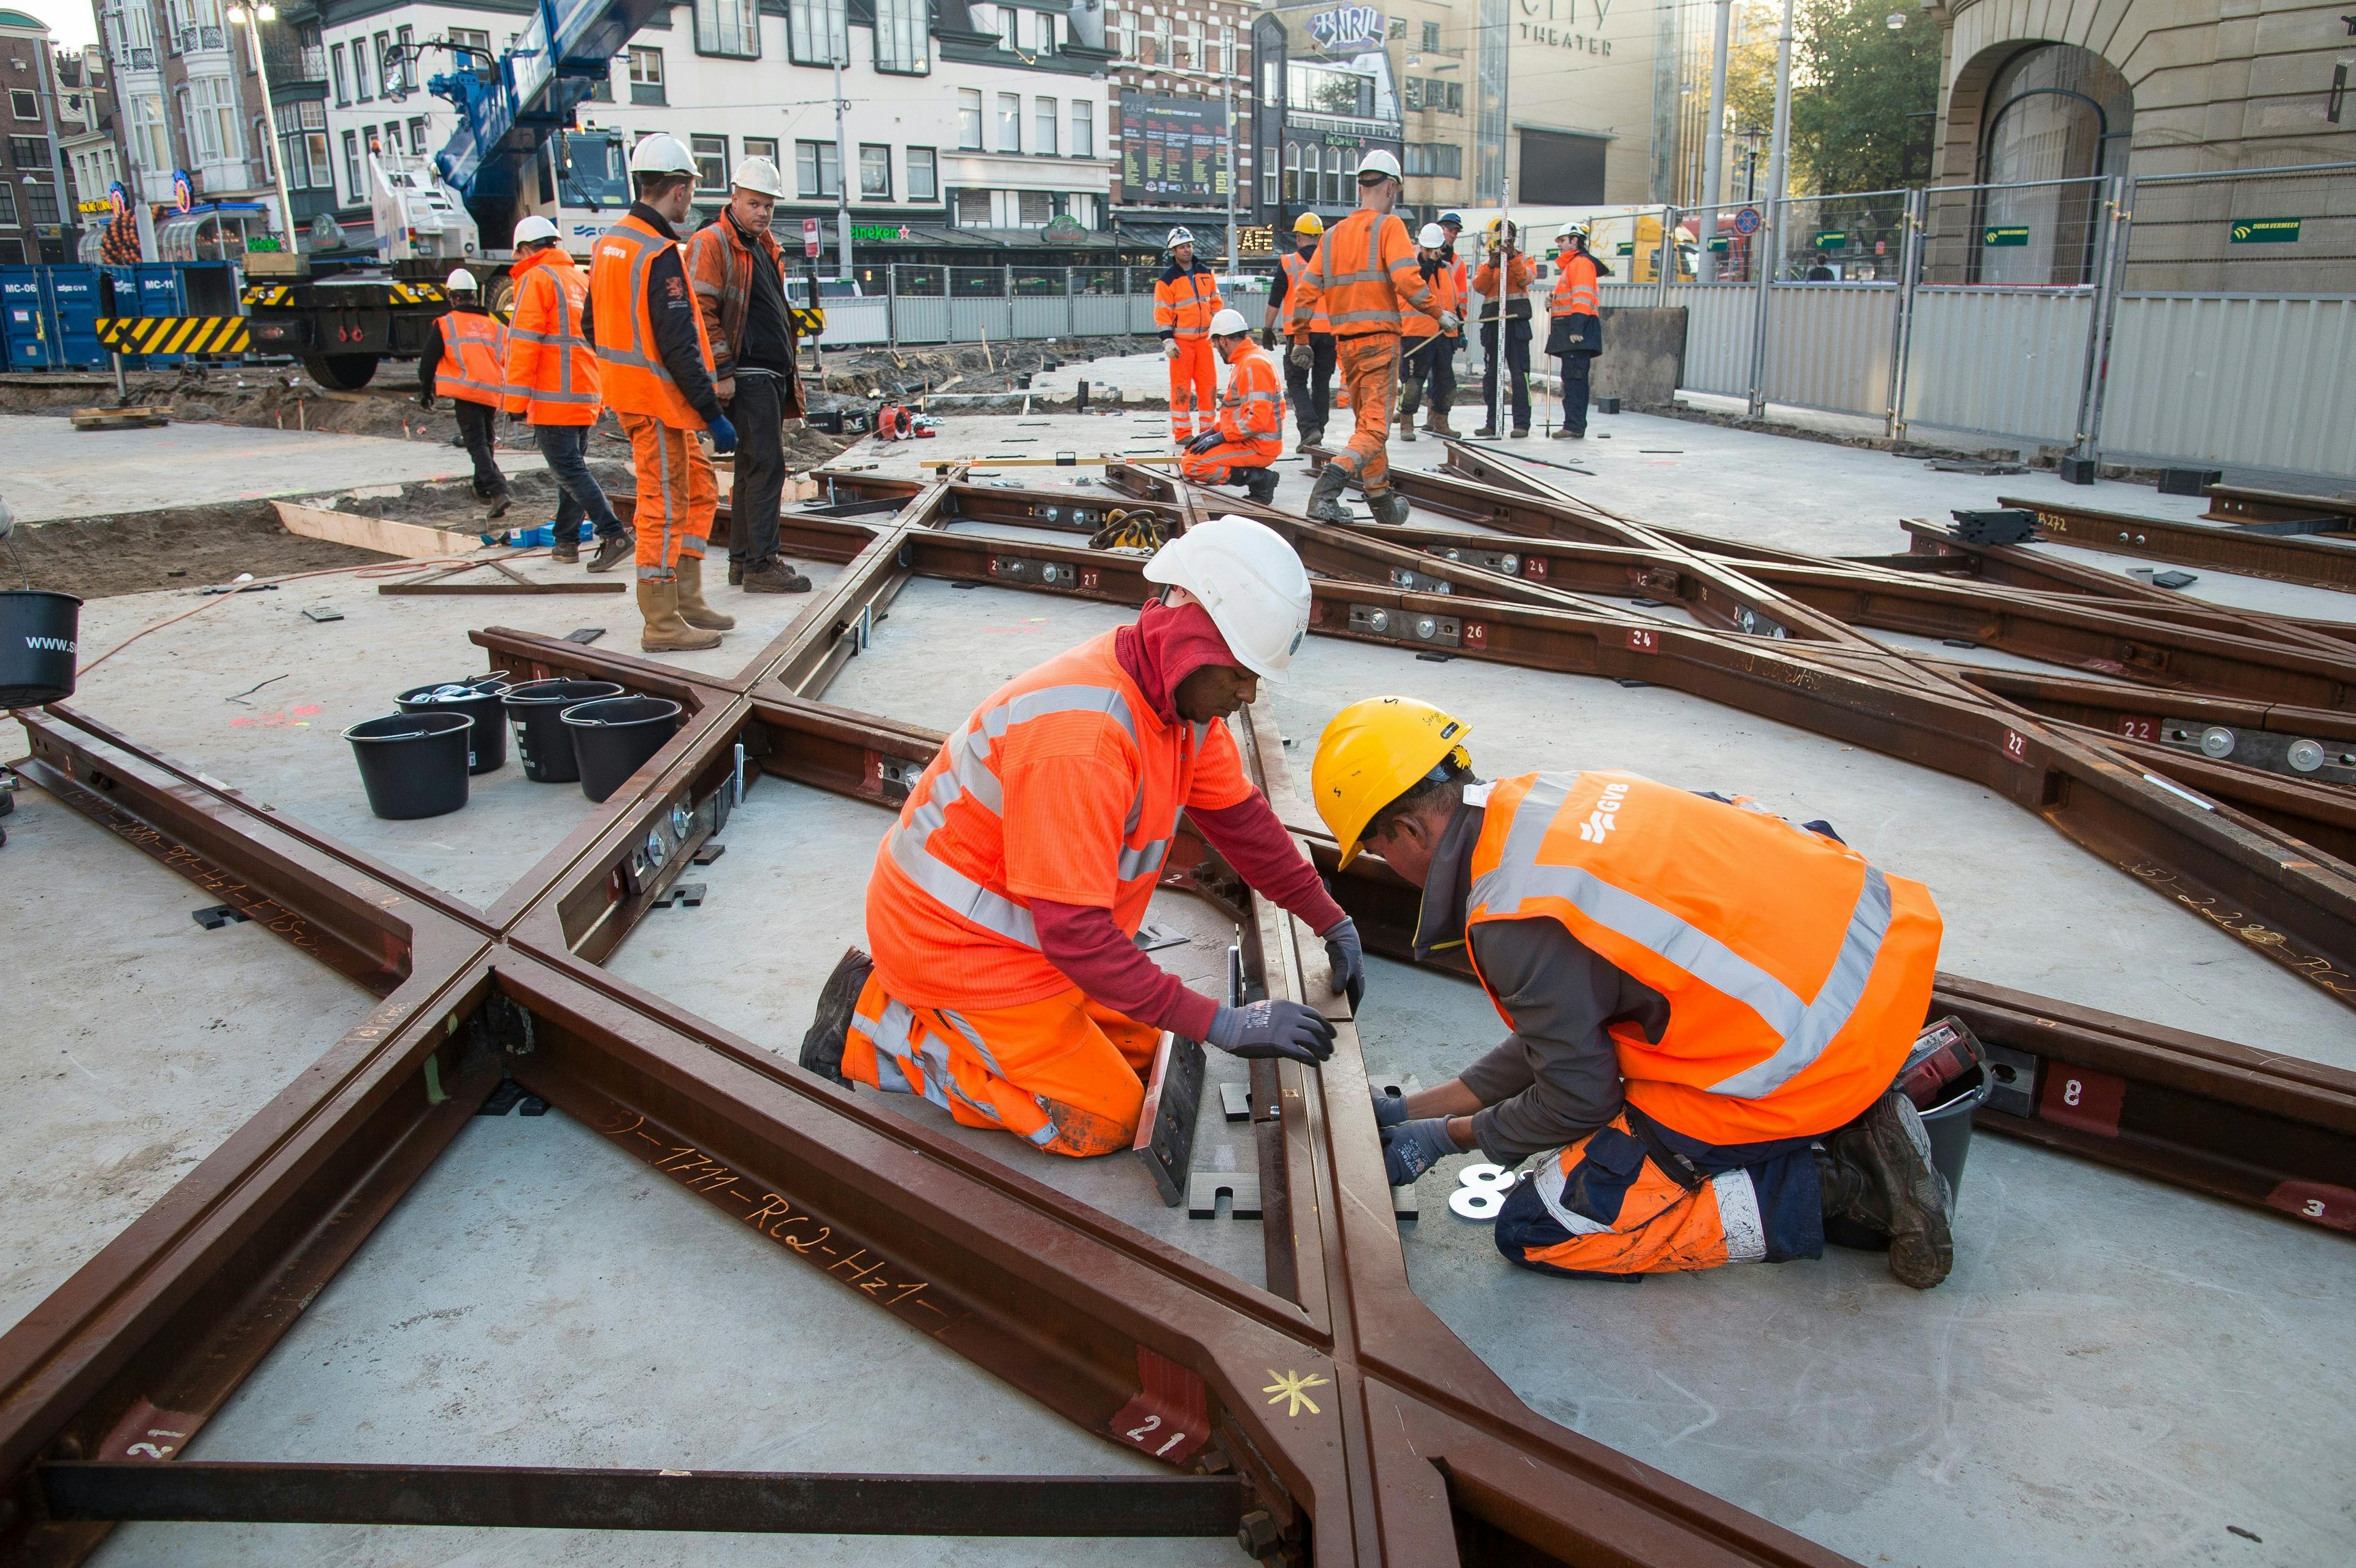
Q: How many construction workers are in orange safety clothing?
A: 14